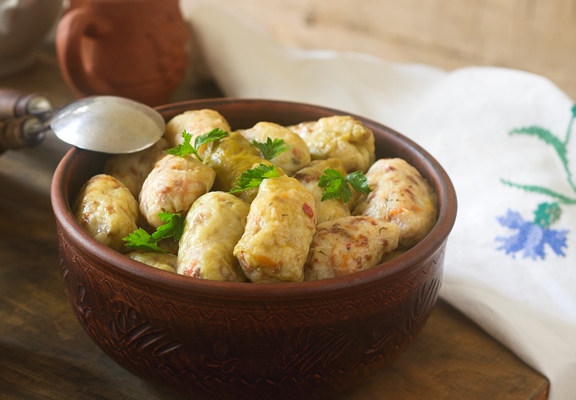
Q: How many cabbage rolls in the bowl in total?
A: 13